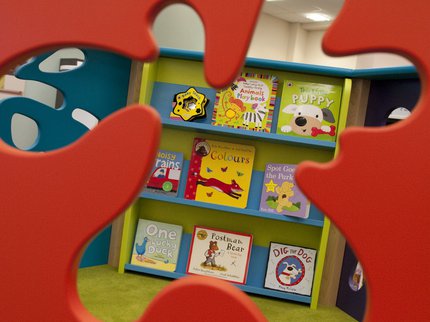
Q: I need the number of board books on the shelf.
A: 9